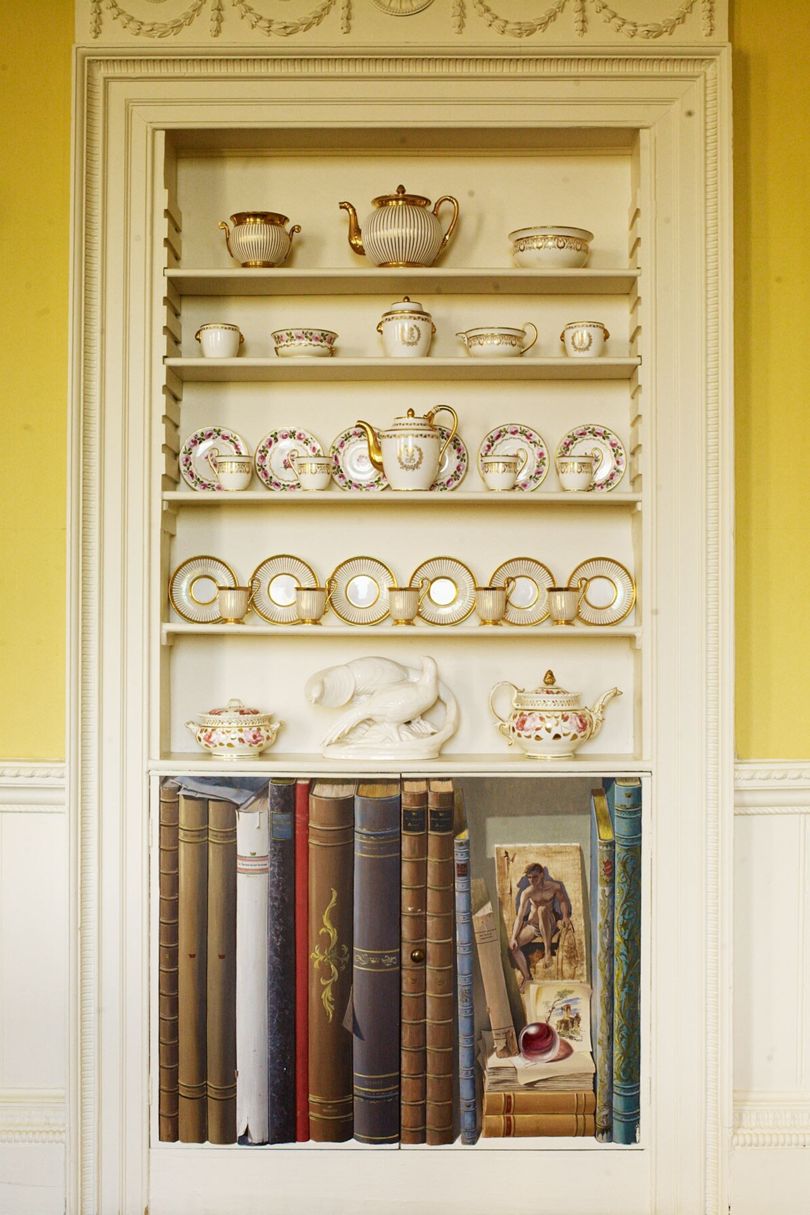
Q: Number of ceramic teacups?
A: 9